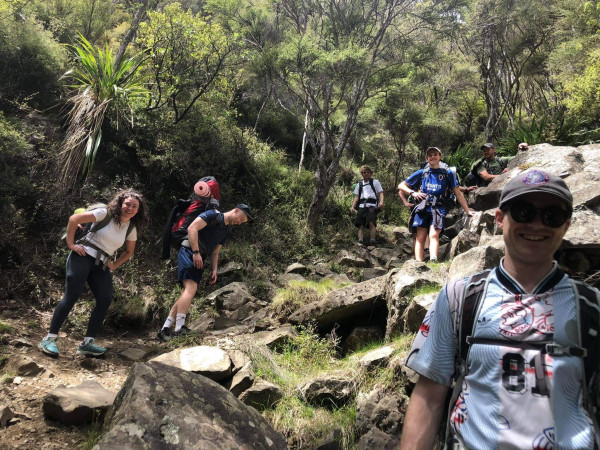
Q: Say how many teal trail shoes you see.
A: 2